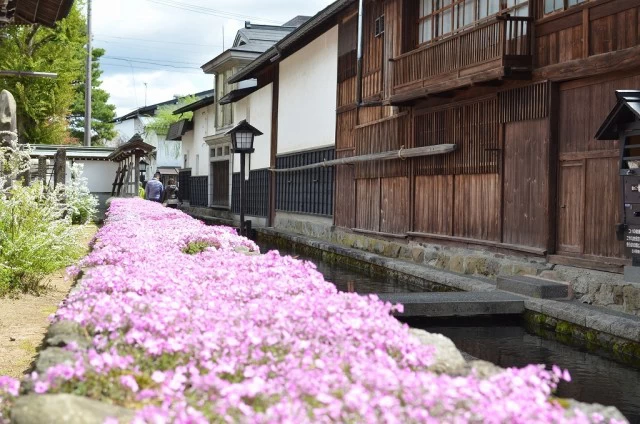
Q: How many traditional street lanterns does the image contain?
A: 2